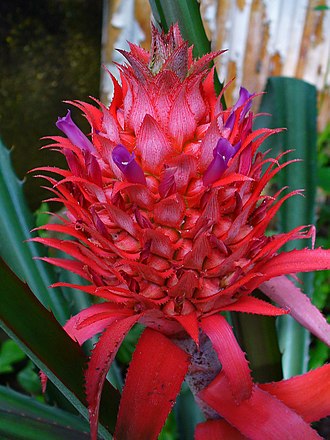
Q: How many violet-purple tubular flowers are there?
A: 4